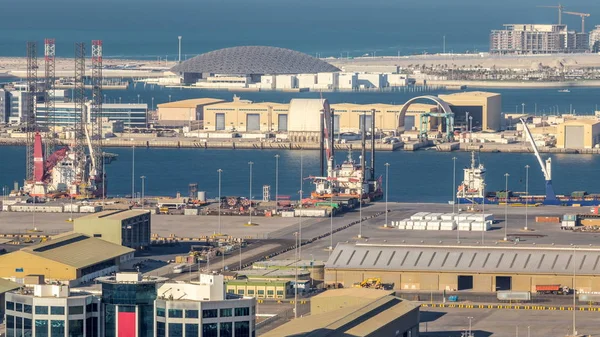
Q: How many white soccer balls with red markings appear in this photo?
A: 0